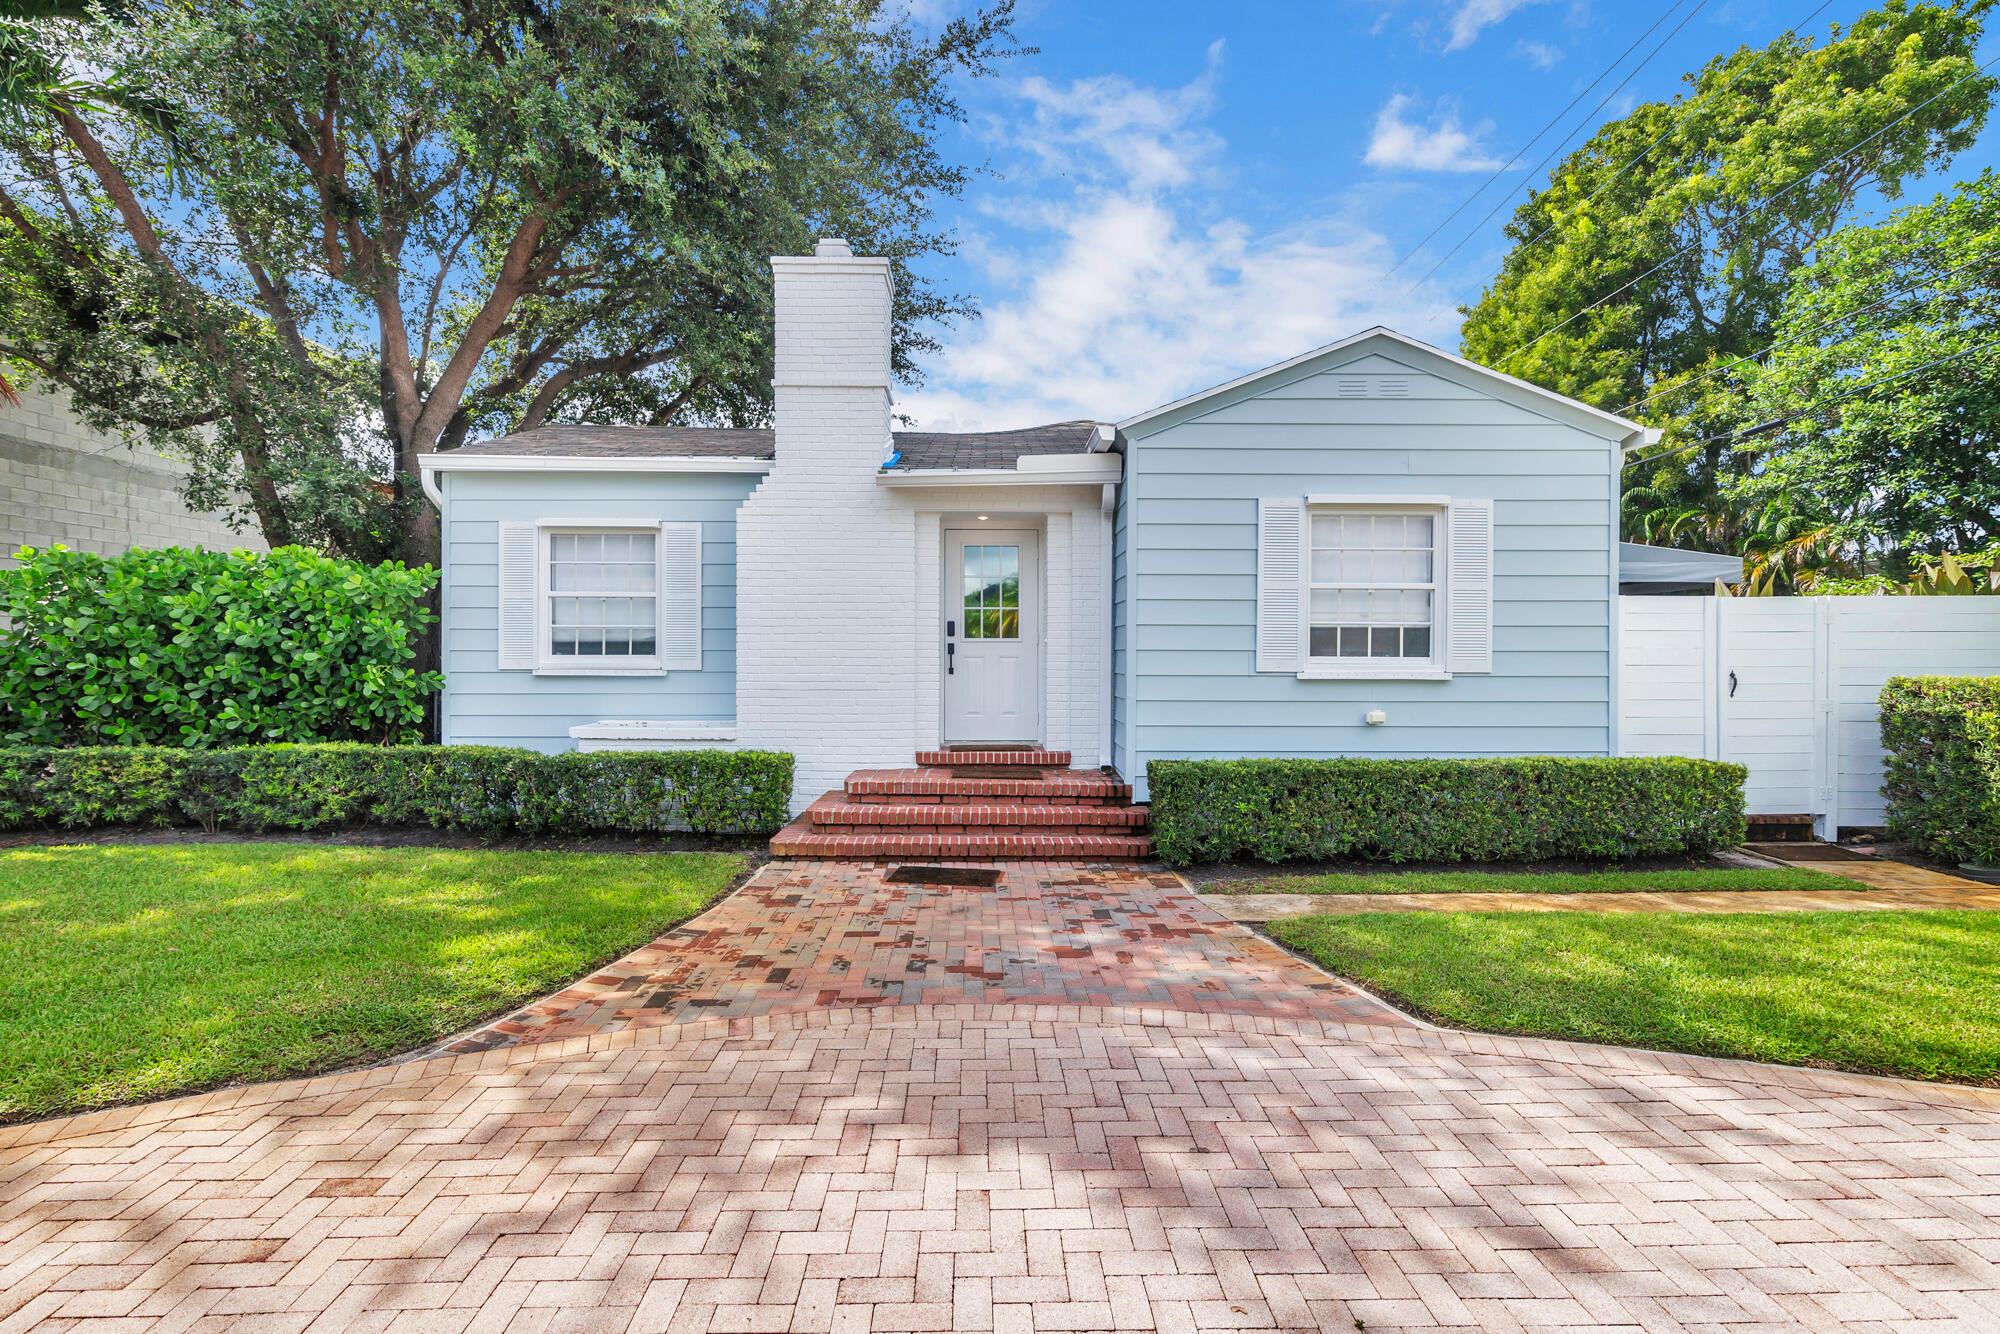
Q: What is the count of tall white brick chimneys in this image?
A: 1